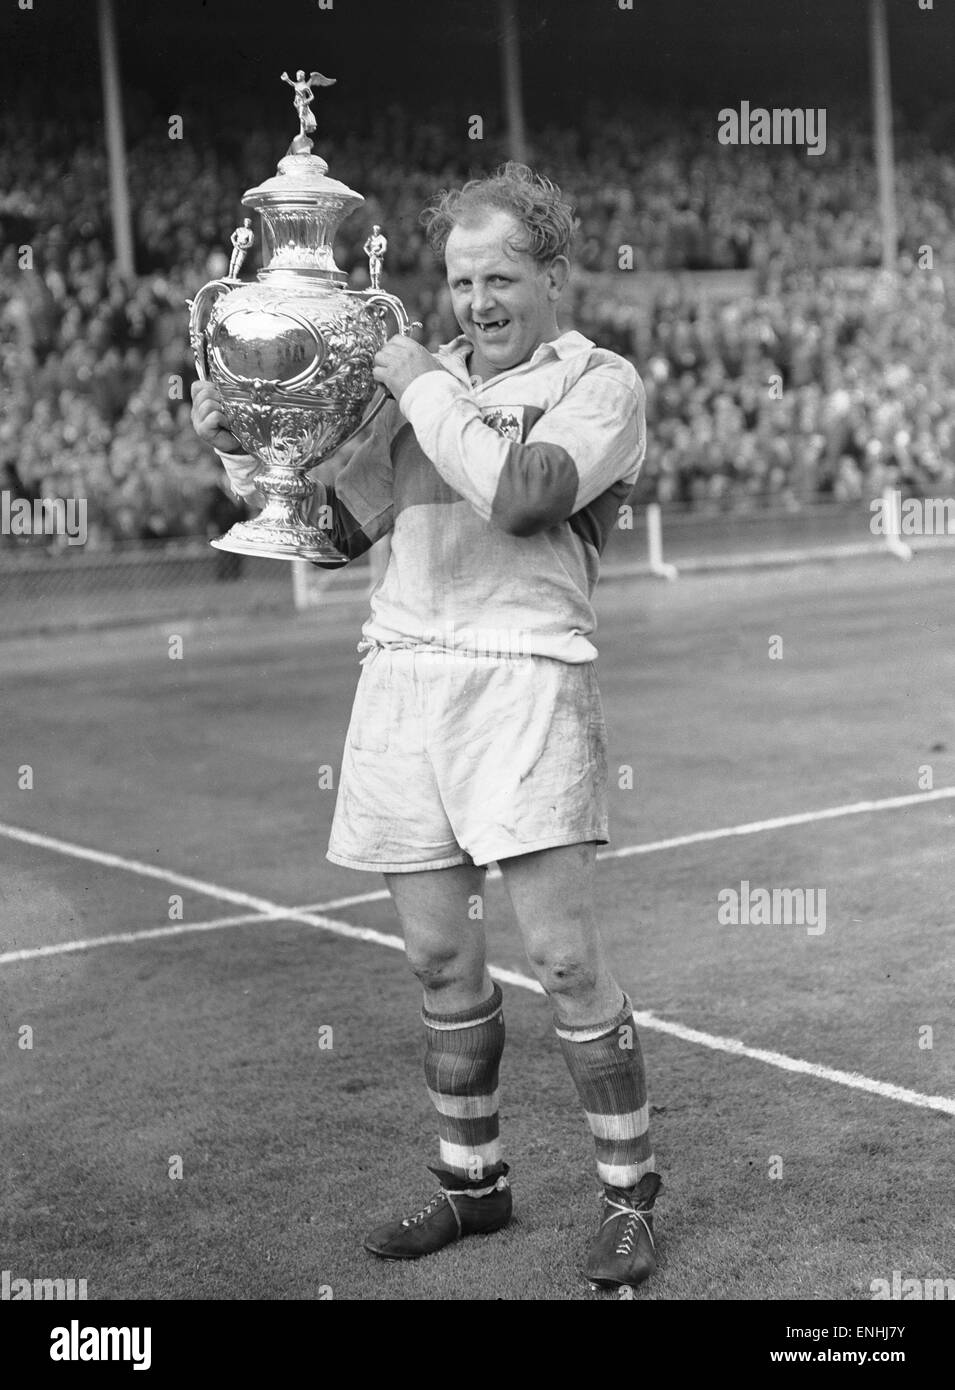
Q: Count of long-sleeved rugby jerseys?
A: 1